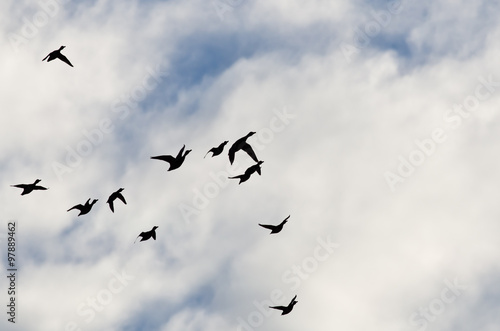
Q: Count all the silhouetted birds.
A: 11